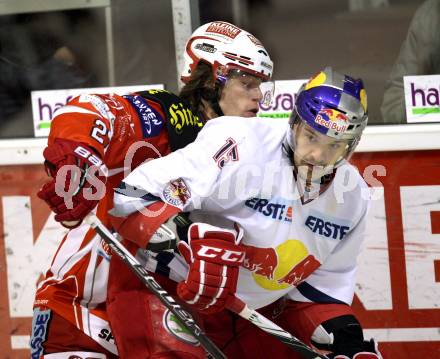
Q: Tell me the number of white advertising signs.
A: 3